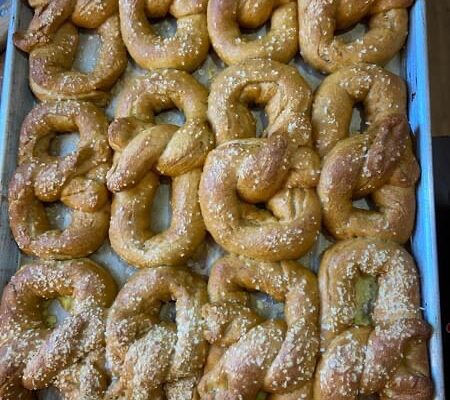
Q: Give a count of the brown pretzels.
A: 12